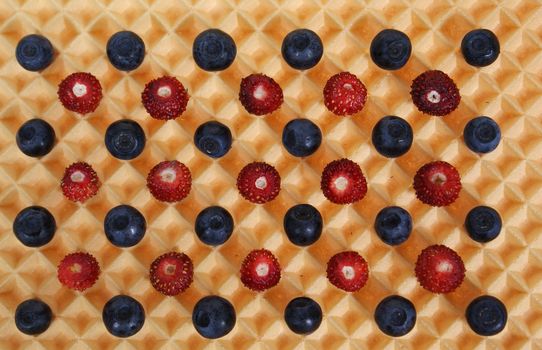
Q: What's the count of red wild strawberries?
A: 15